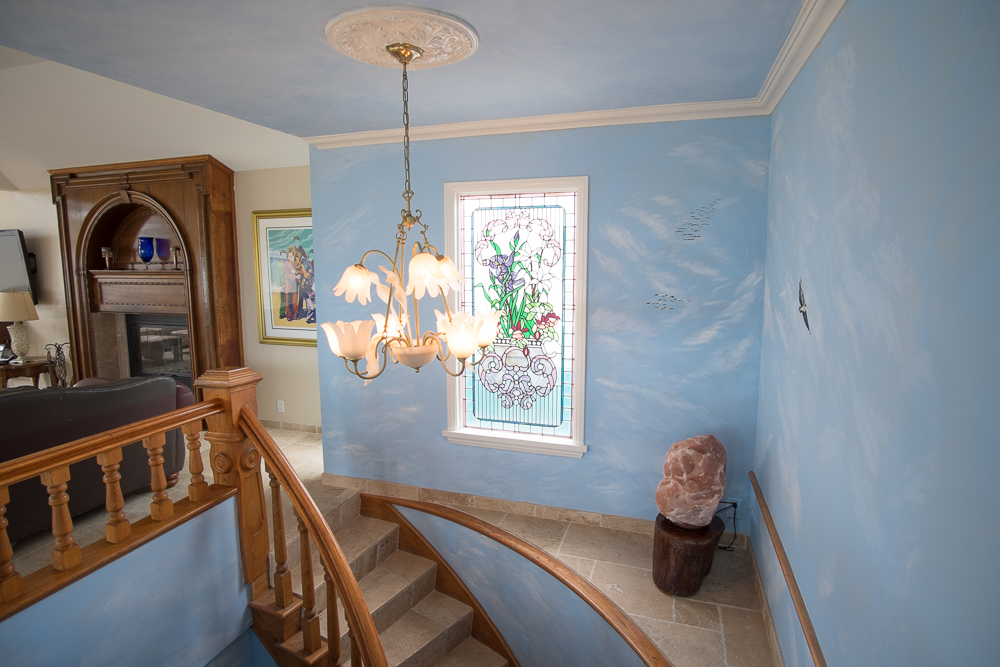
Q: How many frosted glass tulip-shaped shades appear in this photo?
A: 9